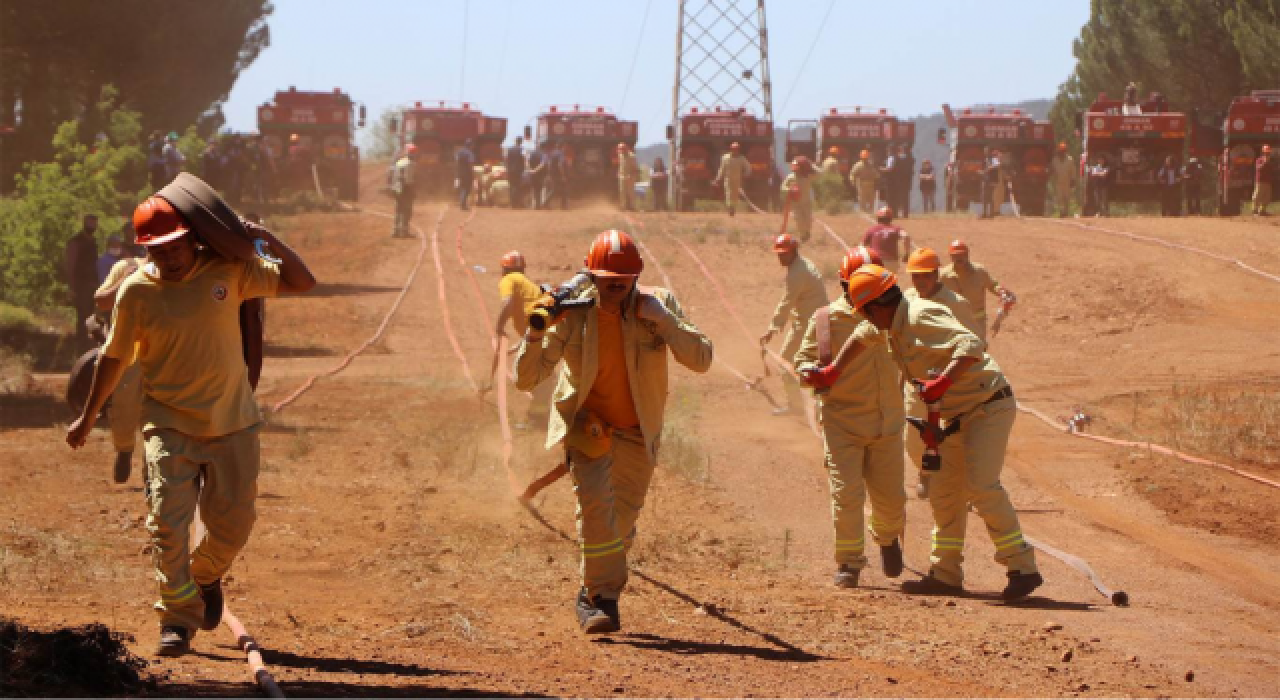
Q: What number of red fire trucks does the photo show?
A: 8